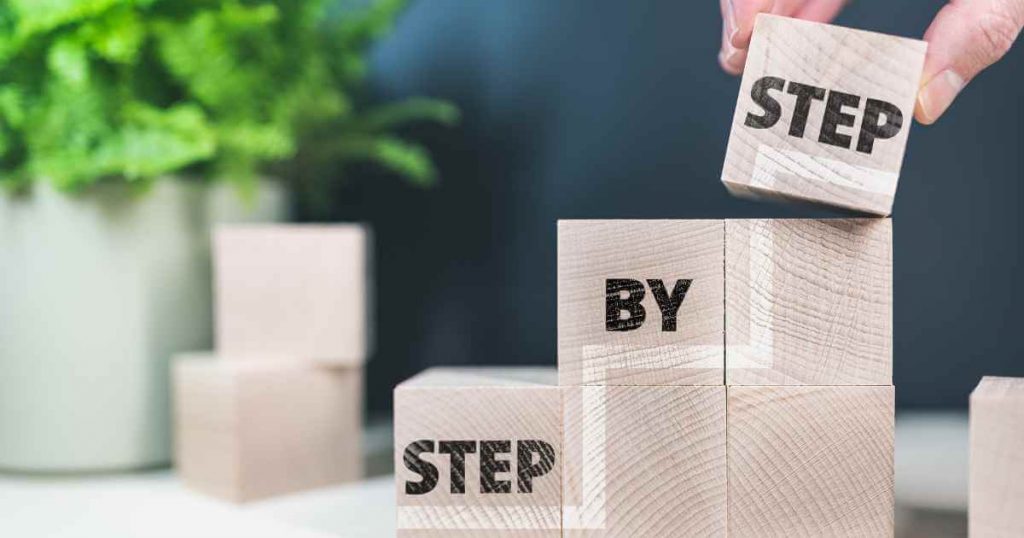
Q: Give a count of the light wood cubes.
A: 9